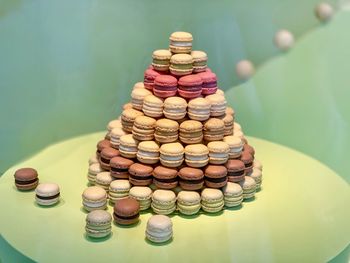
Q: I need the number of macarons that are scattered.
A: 6